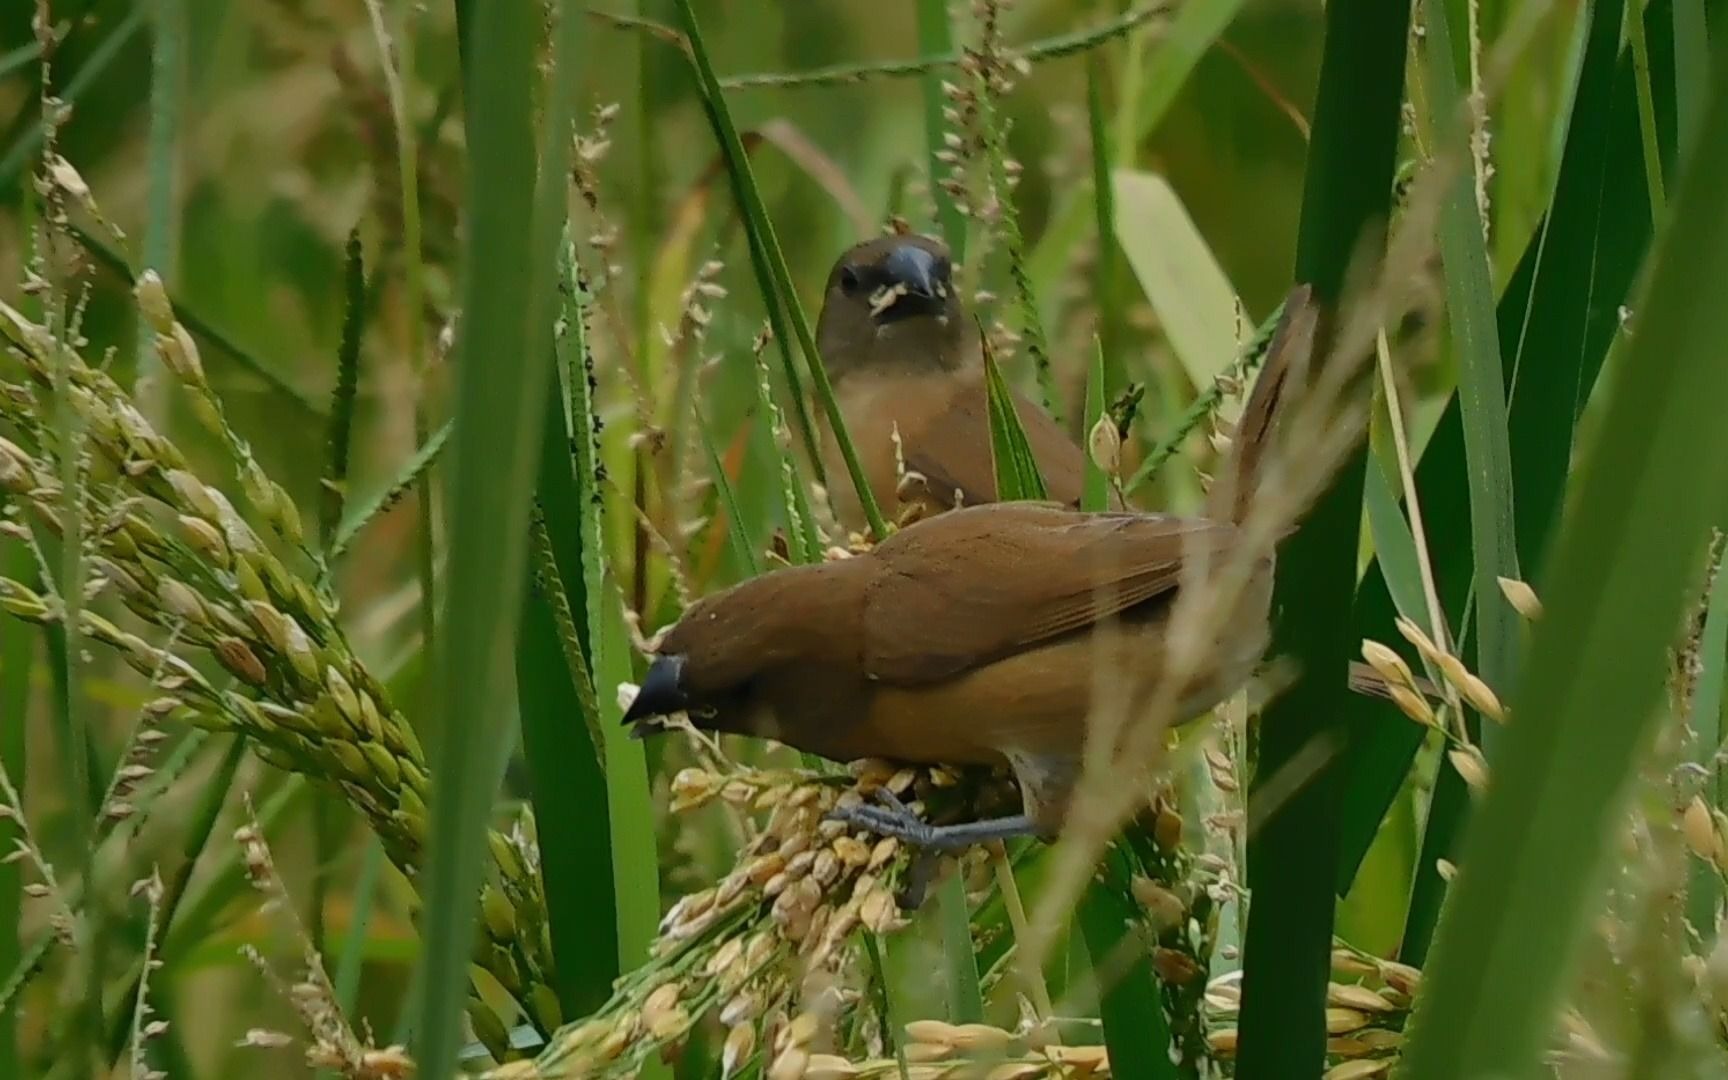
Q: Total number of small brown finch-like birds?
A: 2